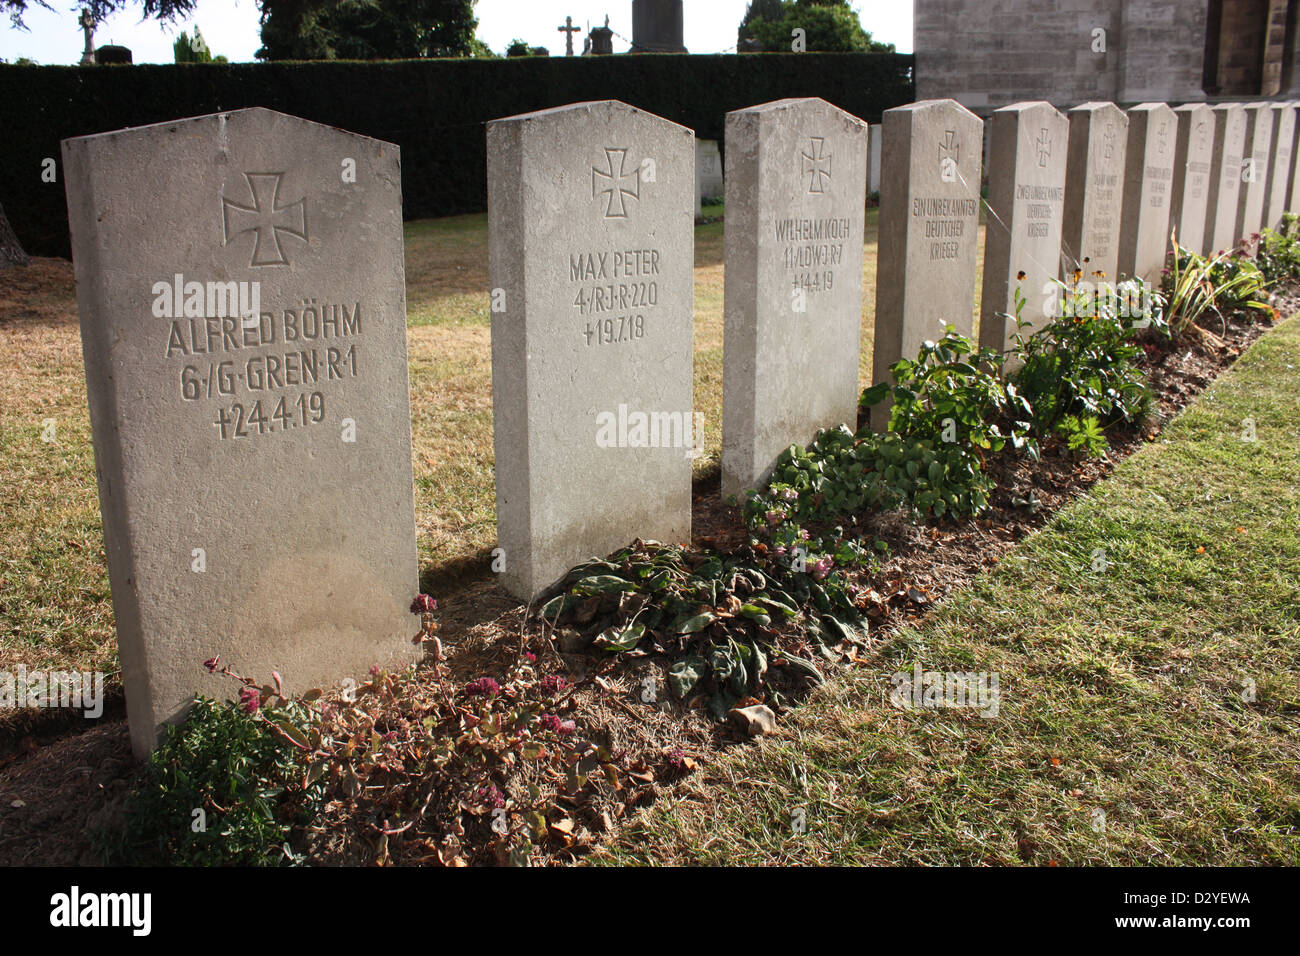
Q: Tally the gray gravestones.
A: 12